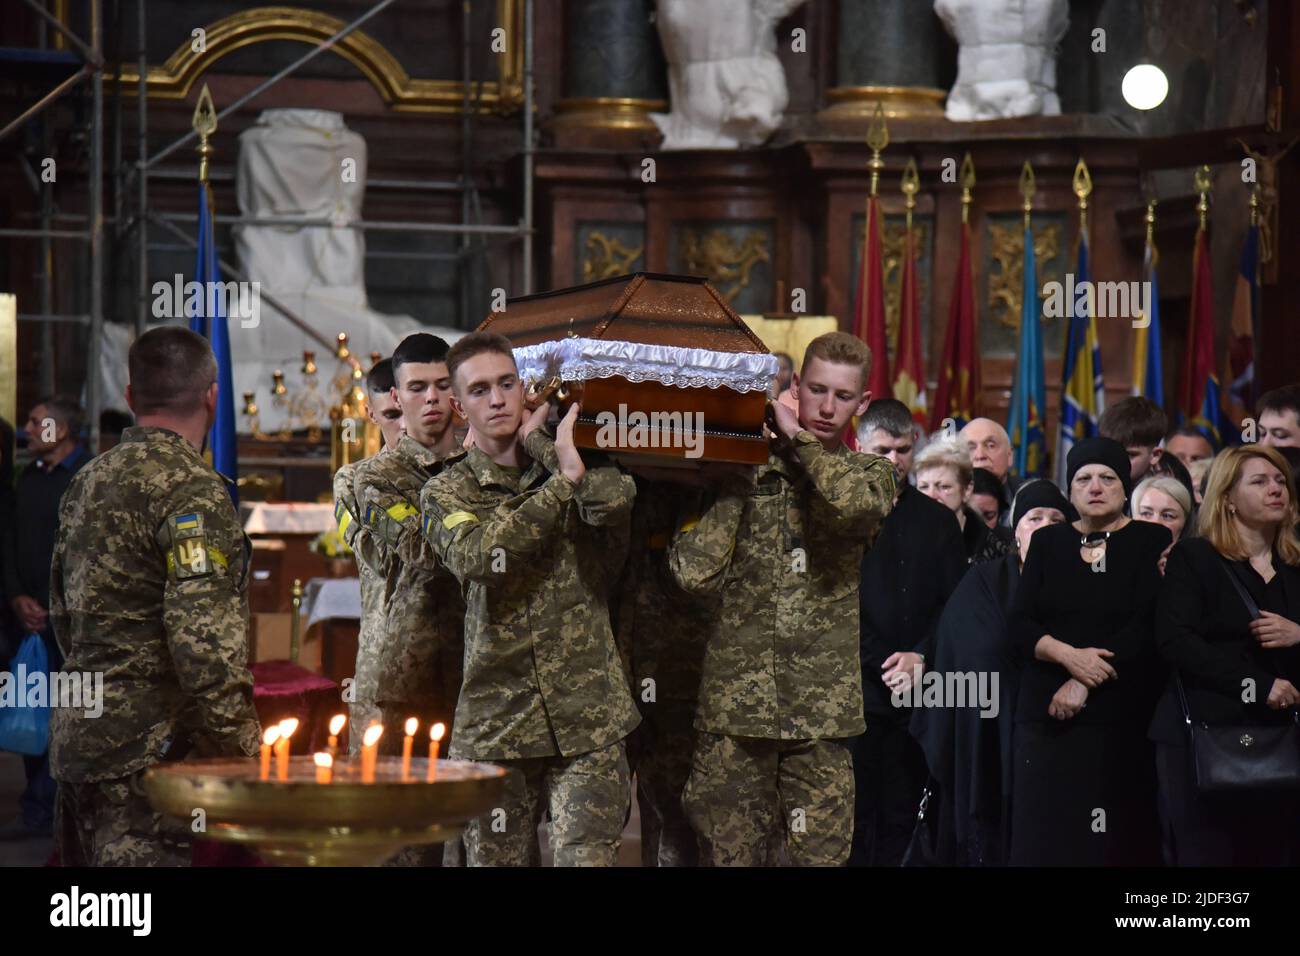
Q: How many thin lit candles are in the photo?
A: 7